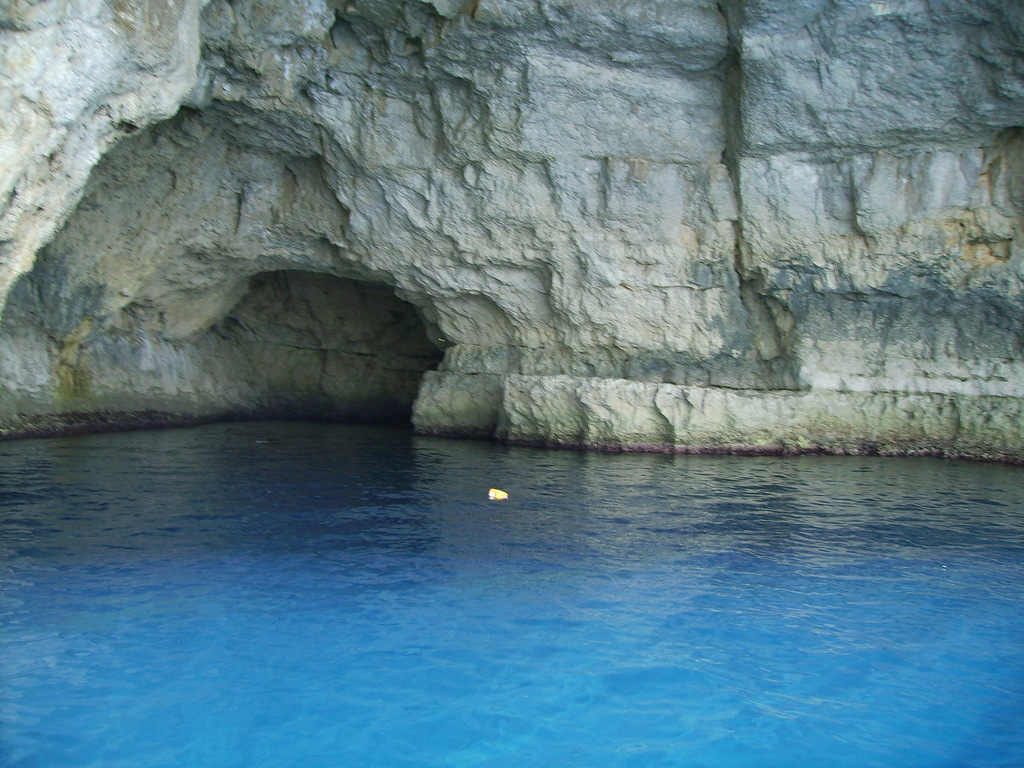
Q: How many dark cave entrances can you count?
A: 1